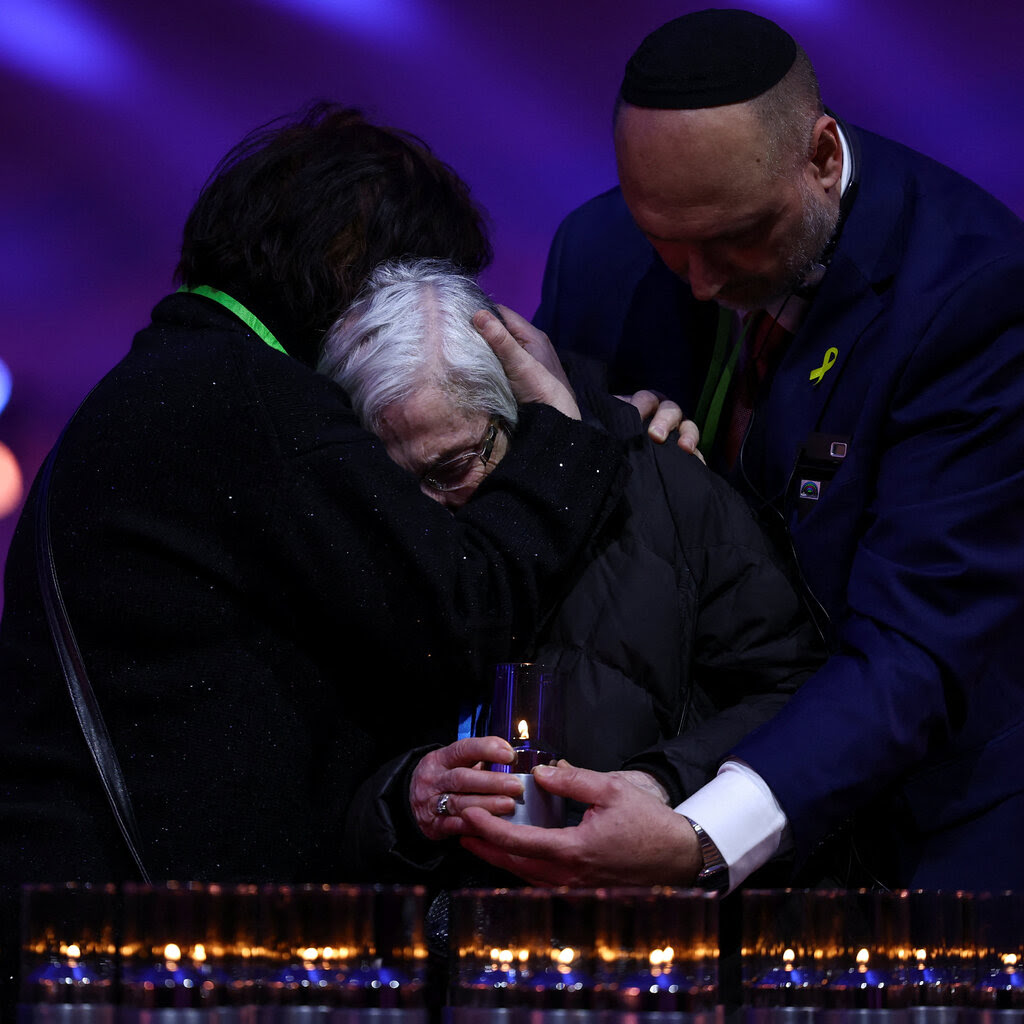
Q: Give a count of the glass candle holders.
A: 12